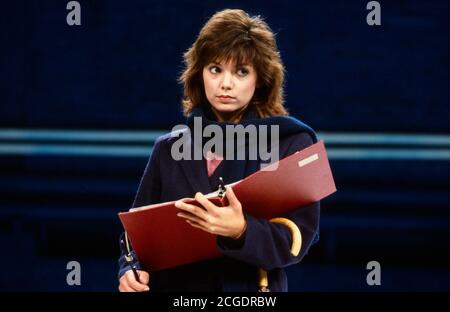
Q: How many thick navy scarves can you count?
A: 1